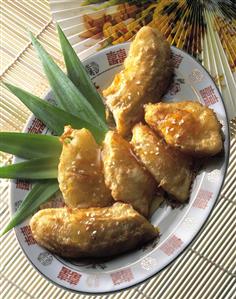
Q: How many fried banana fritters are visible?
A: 6